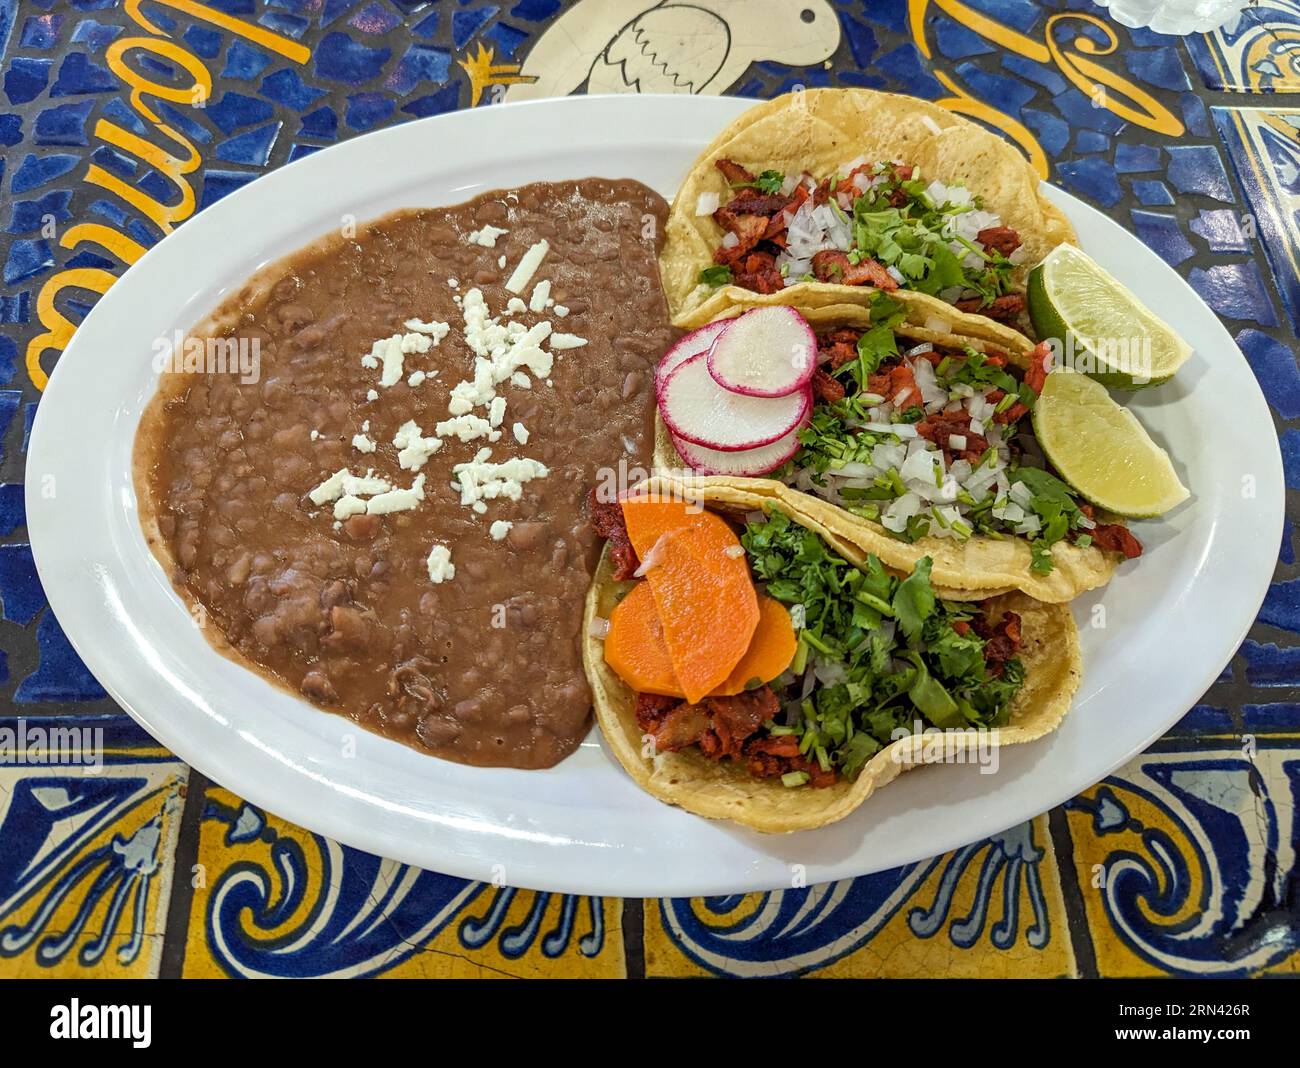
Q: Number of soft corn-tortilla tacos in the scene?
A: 3